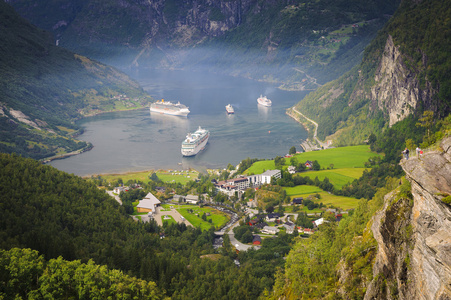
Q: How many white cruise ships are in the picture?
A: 4